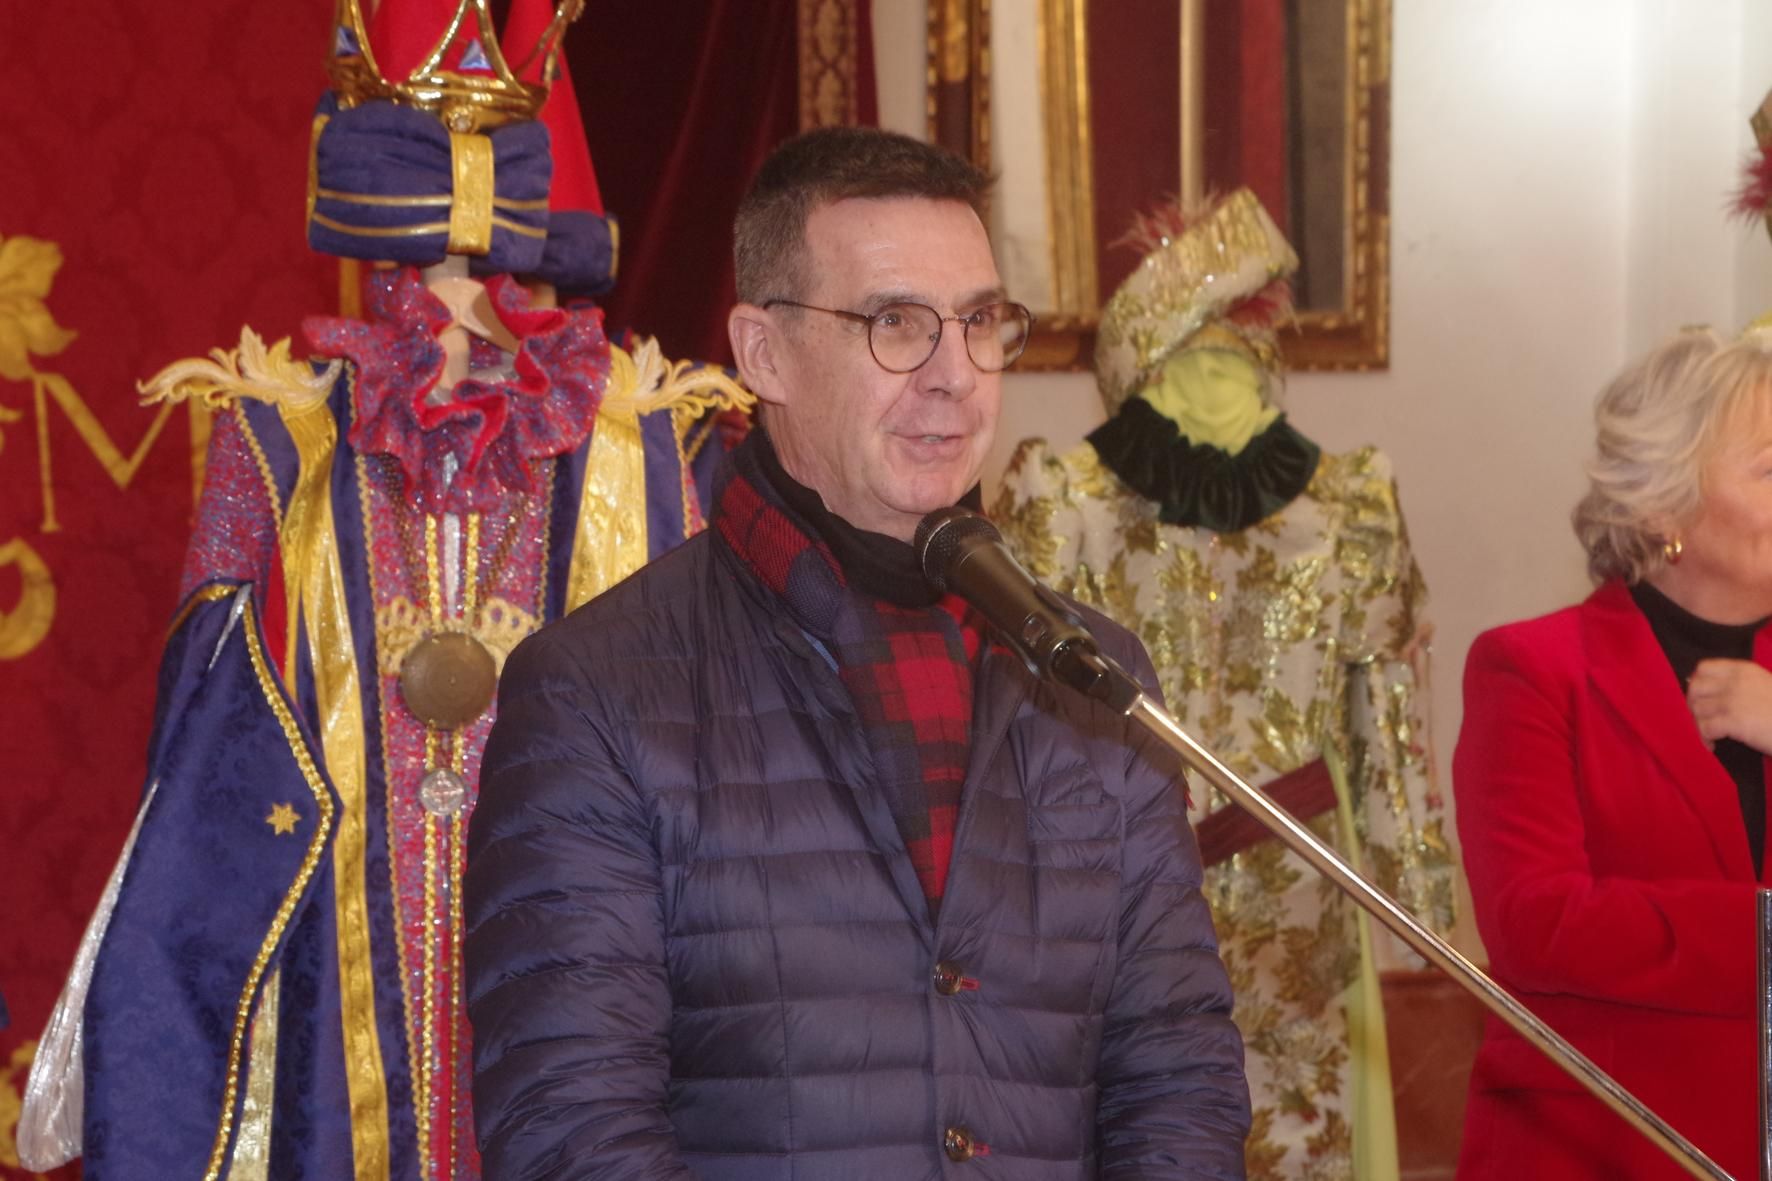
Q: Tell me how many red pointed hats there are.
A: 2